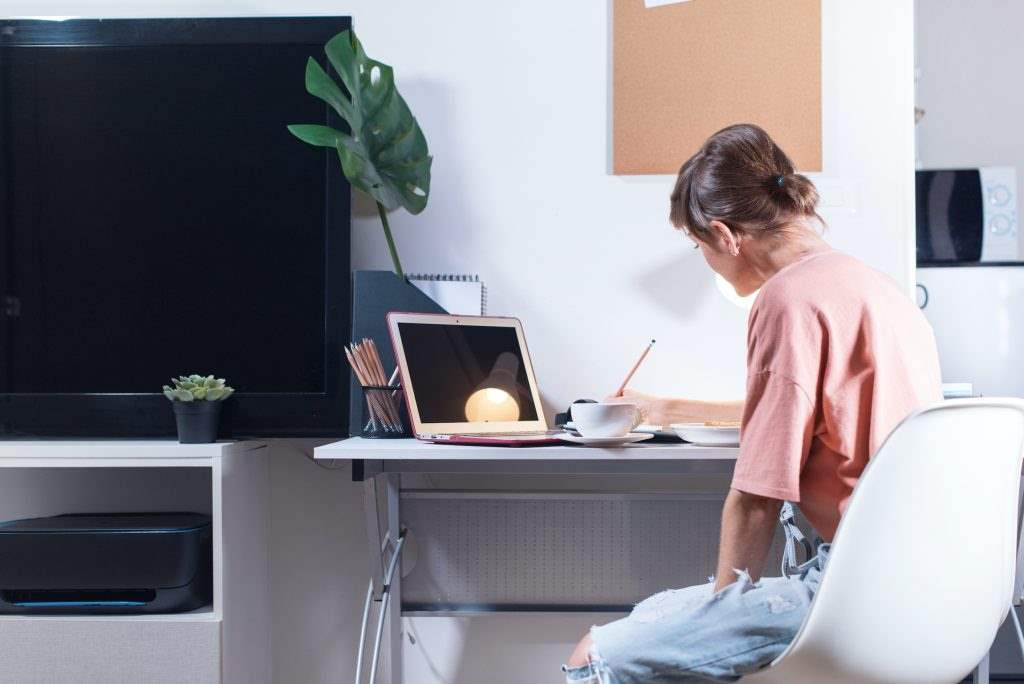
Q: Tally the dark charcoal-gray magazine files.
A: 1